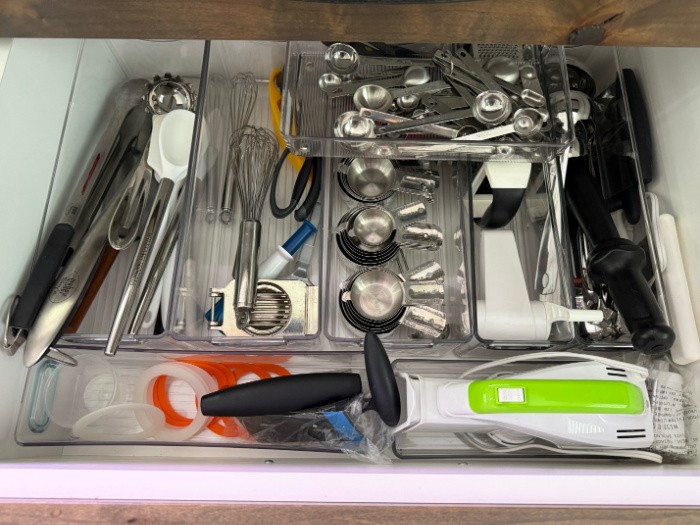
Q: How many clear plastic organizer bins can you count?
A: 8